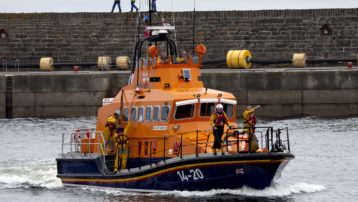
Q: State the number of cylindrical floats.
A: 5